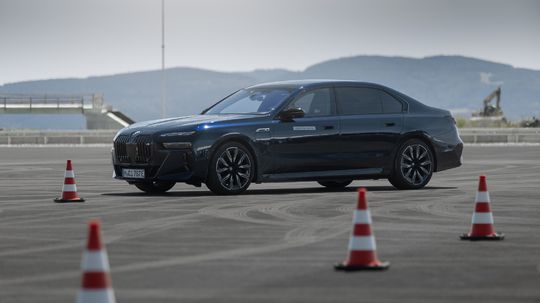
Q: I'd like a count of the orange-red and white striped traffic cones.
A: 4